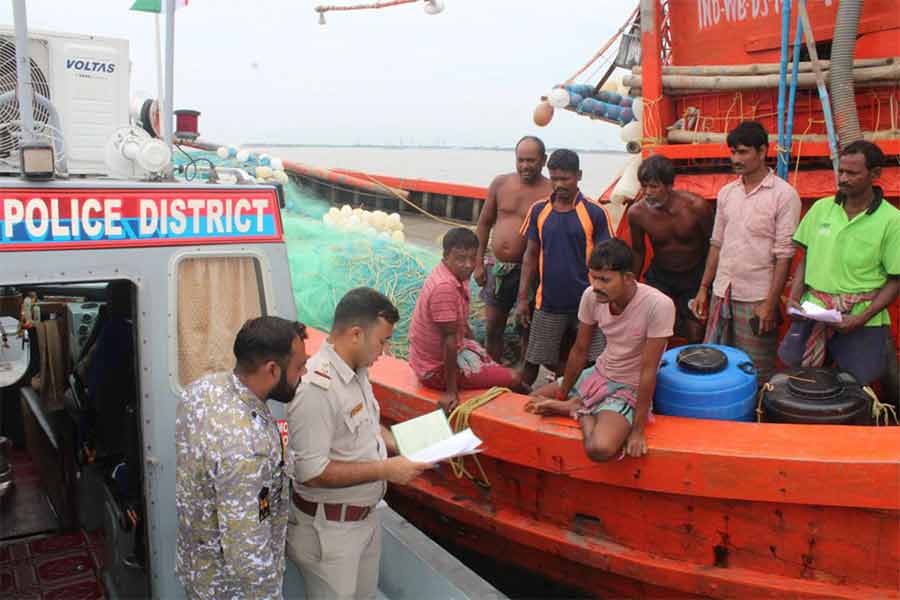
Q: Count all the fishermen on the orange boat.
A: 7